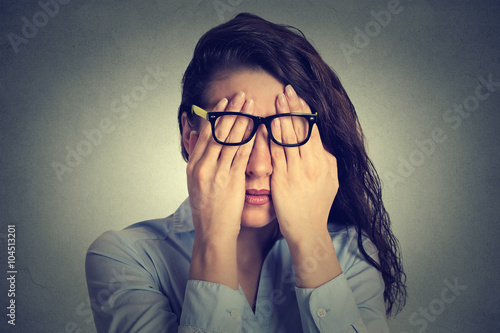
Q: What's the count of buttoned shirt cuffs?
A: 2